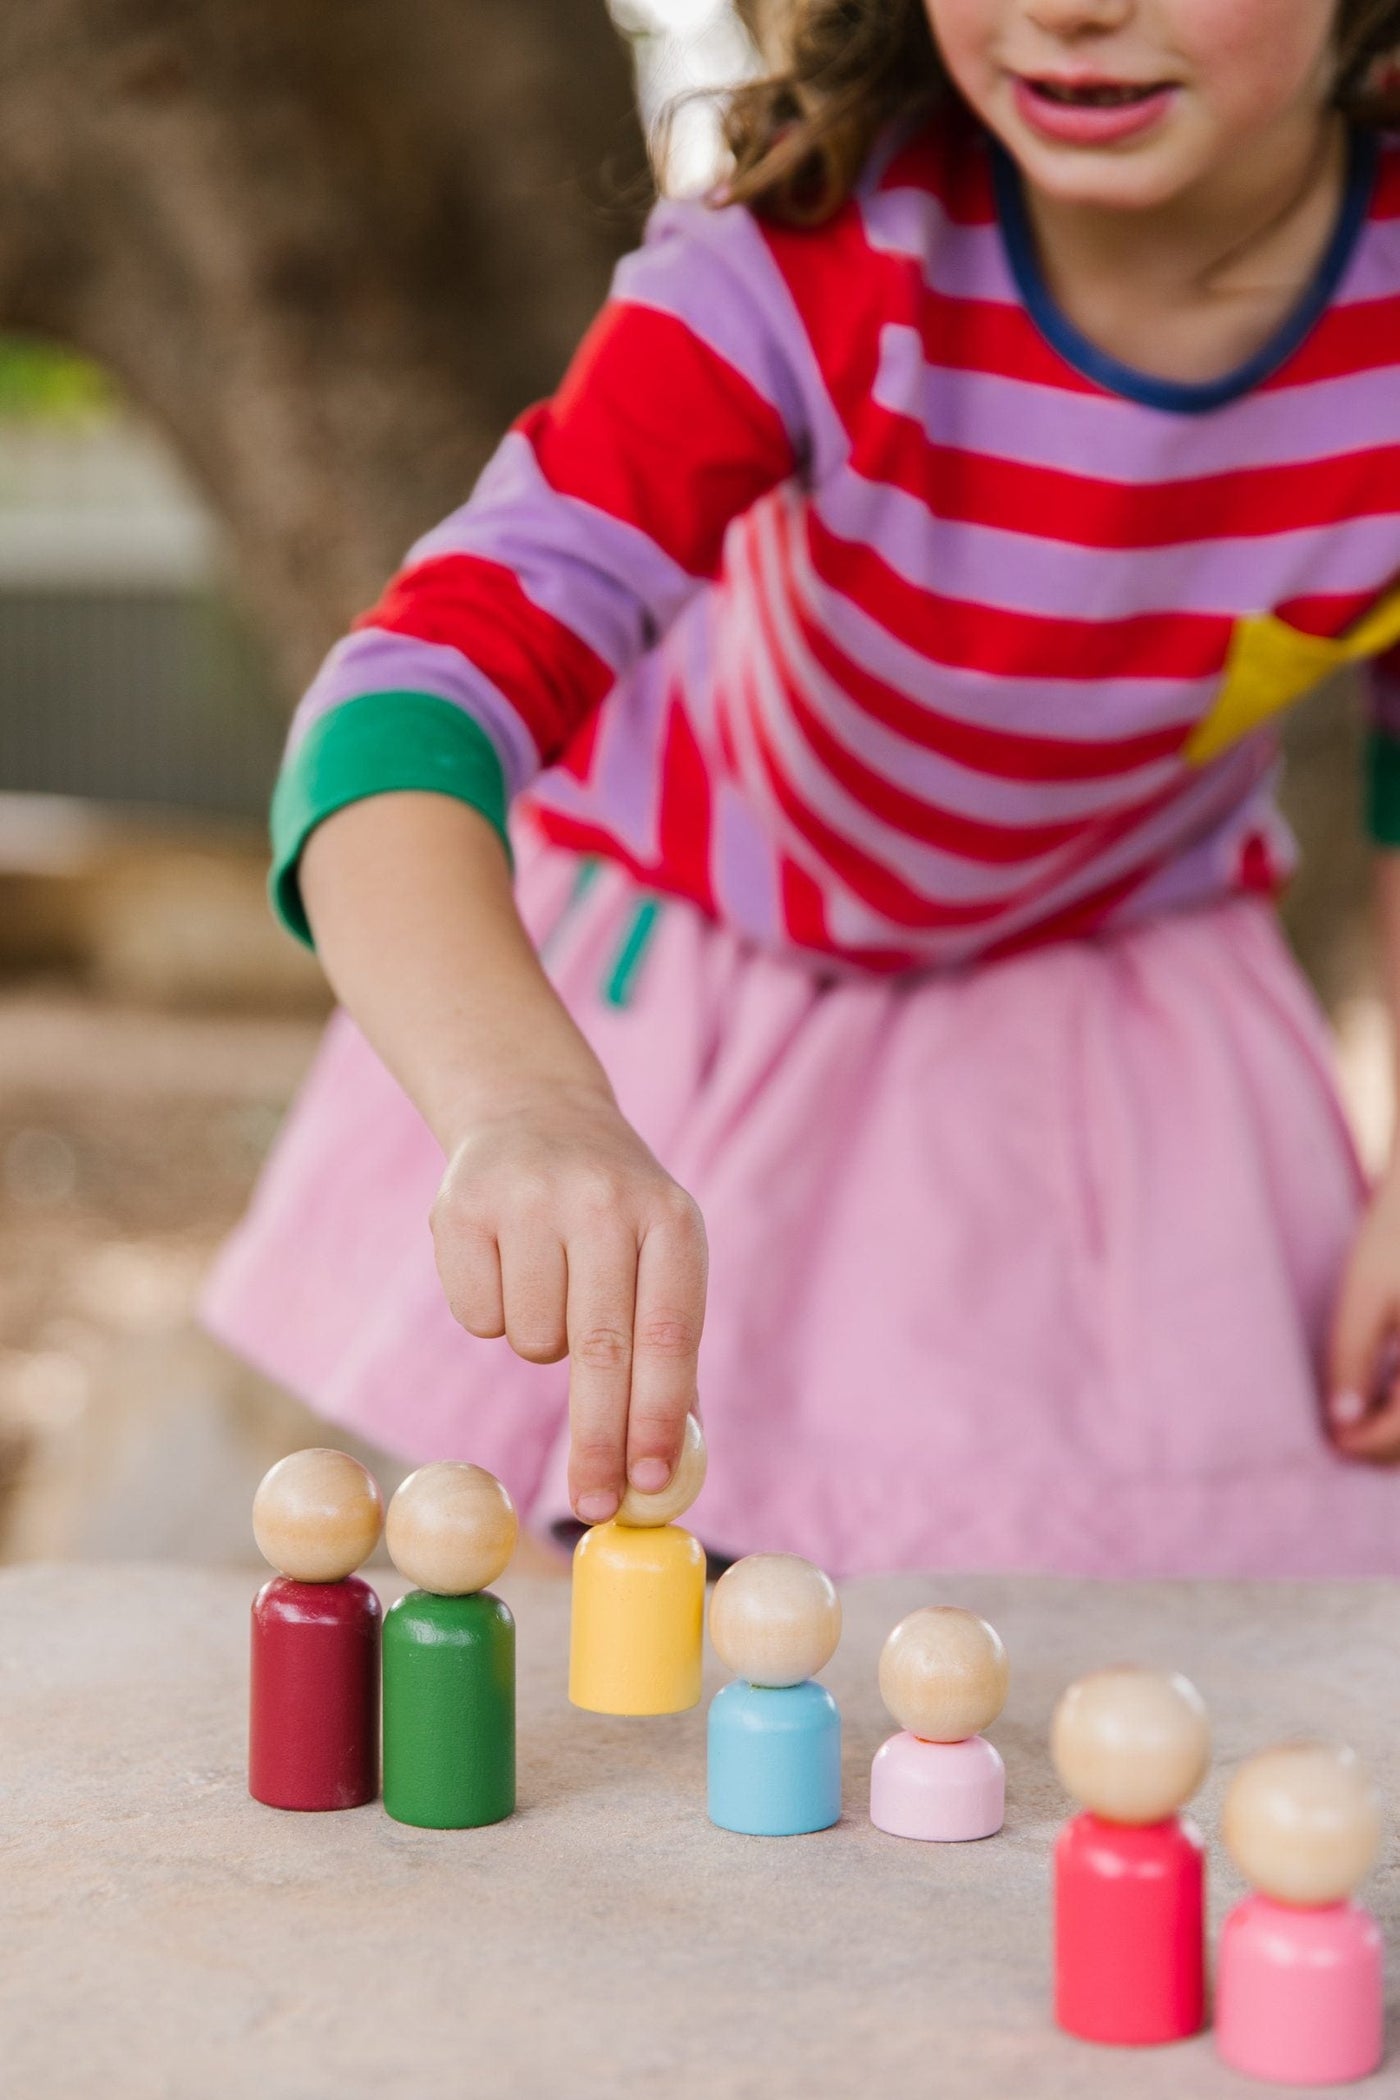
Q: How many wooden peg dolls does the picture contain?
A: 7